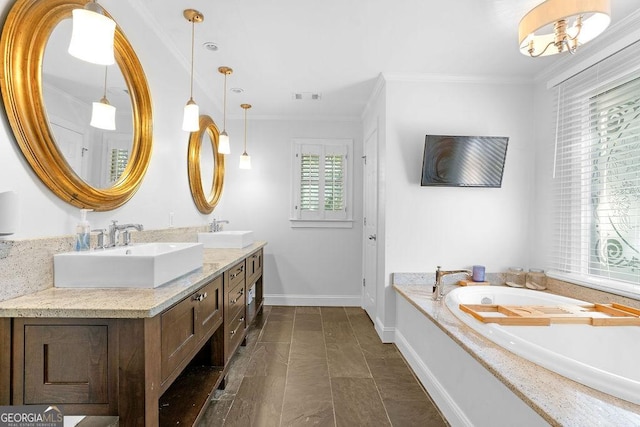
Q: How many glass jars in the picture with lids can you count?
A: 2